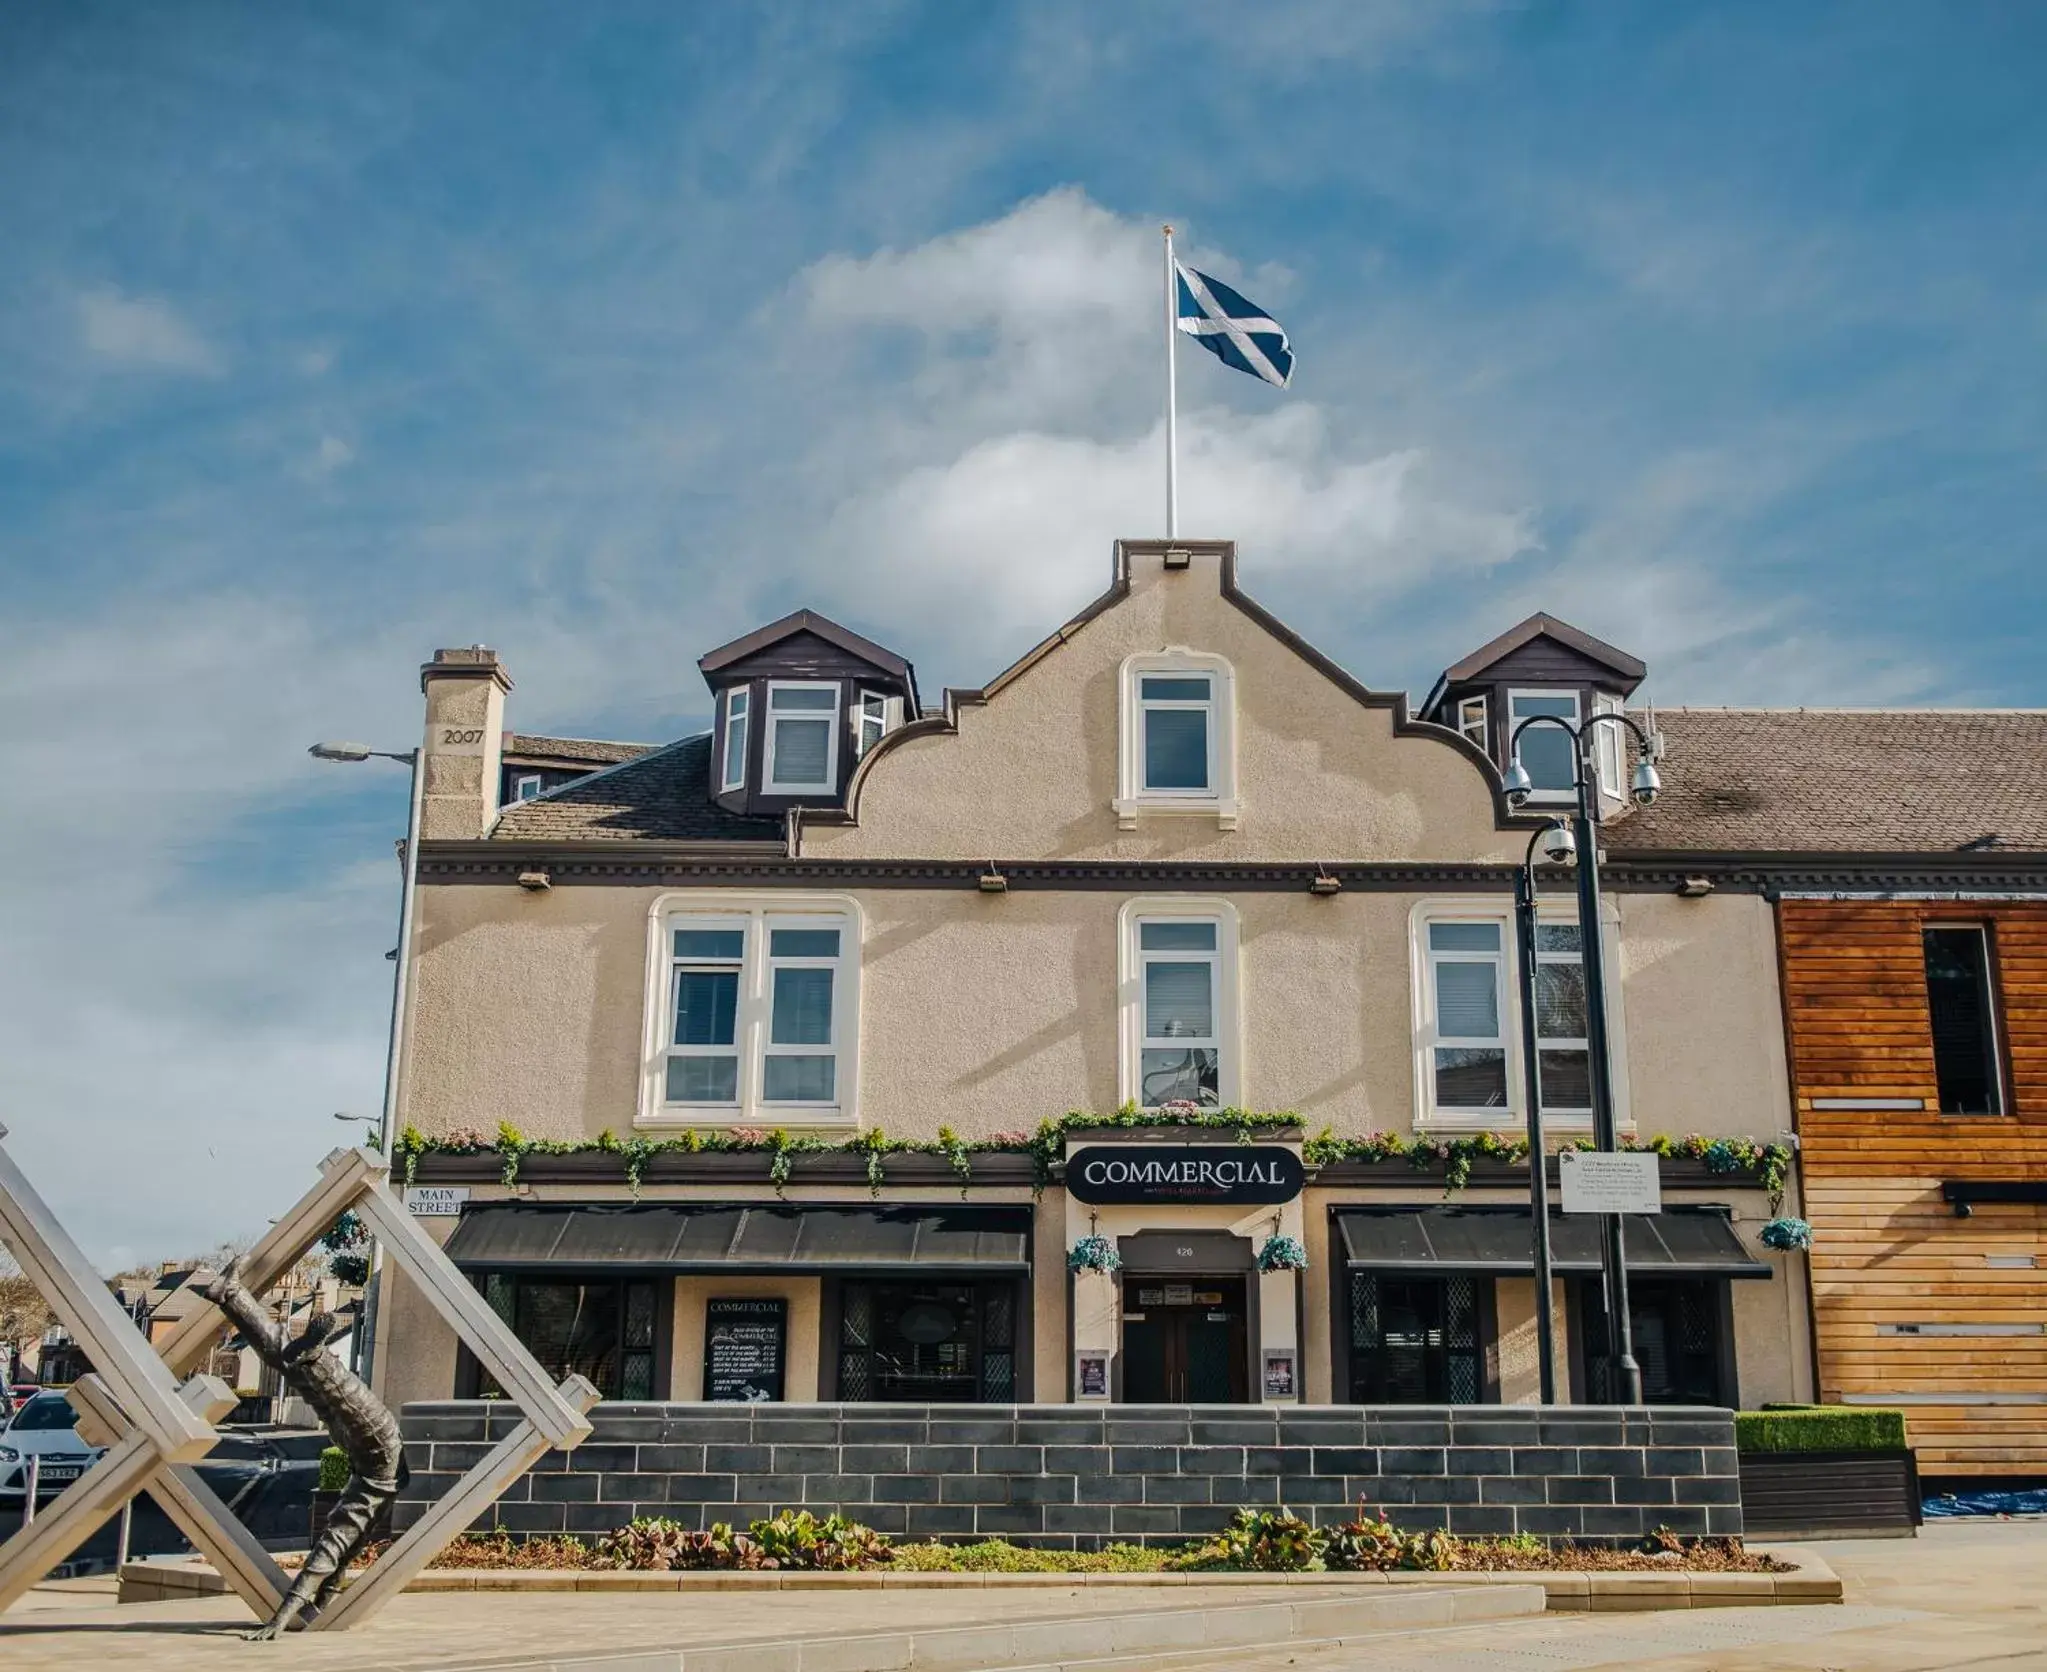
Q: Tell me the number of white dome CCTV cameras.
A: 3